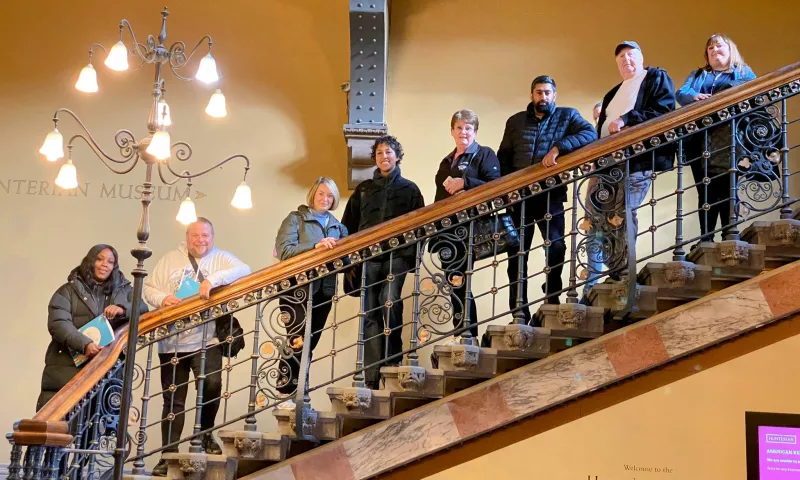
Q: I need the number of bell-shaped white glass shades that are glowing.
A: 10